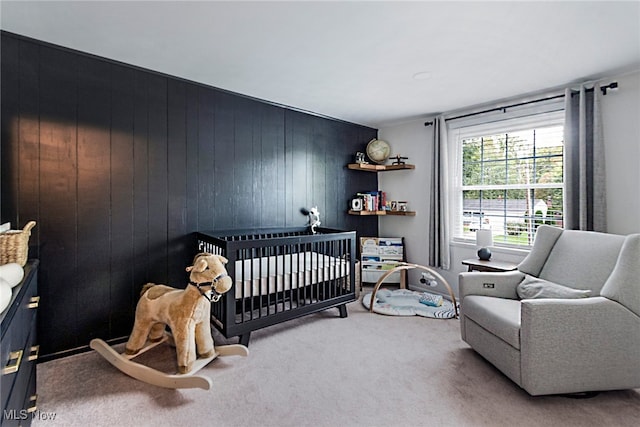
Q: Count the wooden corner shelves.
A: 2